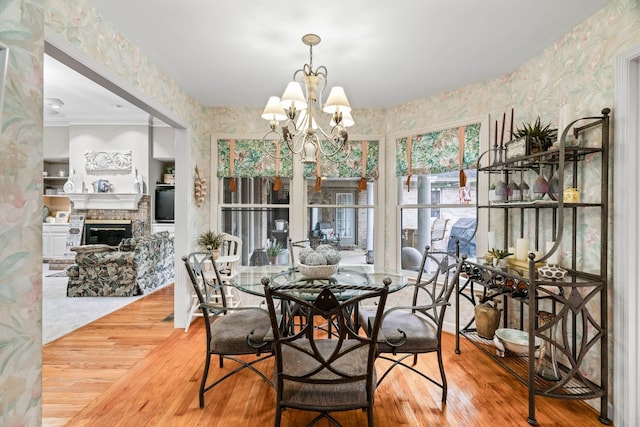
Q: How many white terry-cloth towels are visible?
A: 0